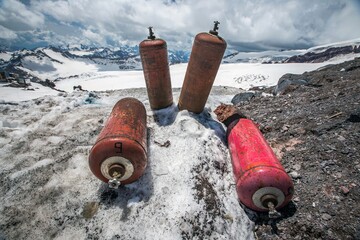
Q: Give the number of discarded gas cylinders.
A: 4